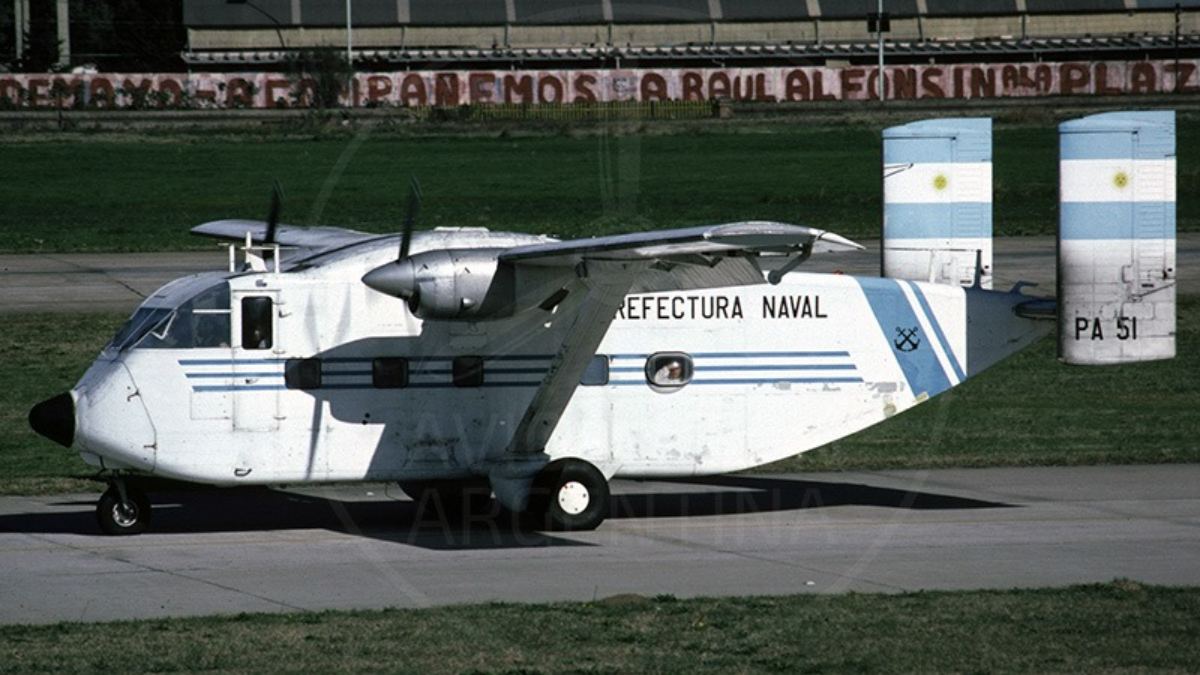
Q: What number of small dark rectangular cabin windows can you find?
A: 4